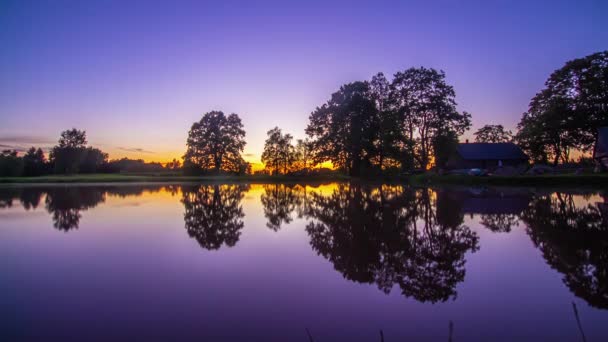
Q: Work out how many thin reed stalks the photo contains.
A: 4